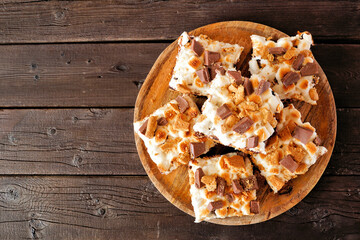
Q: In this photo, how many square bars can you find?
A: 6